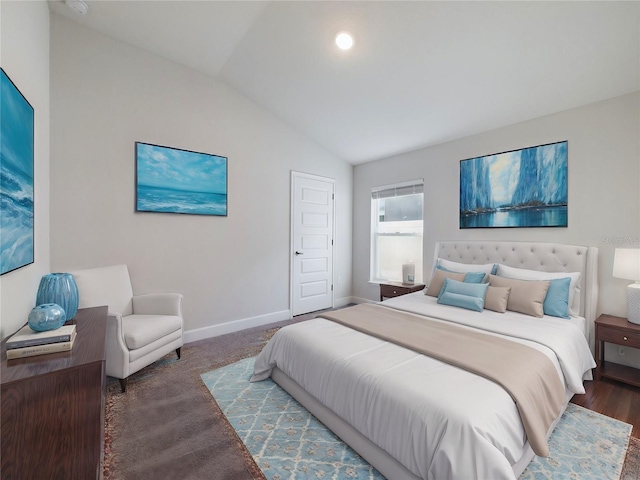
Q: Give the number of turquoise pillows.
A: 3